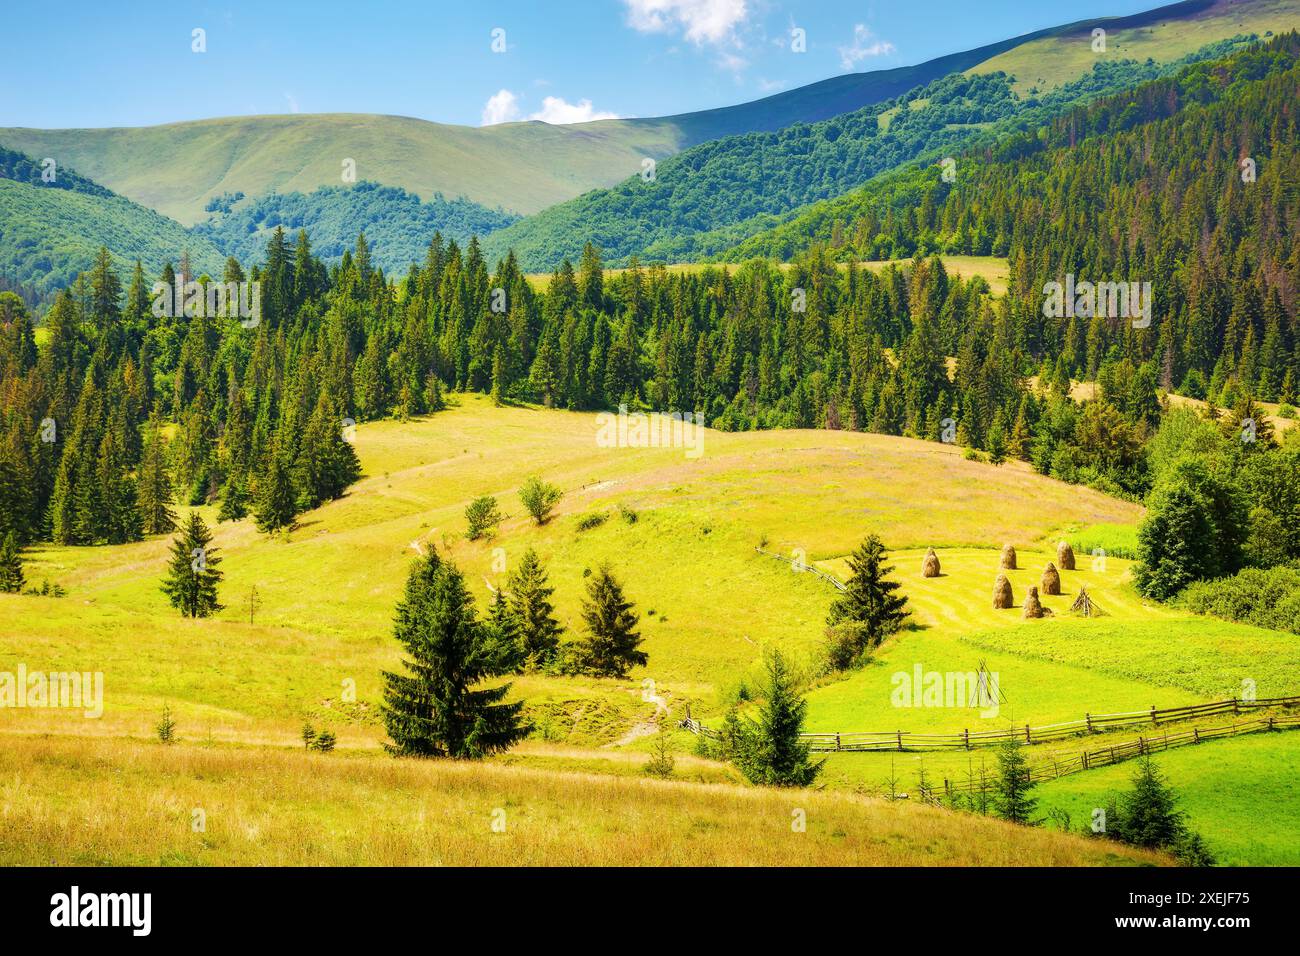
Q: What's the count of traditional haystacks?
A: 6